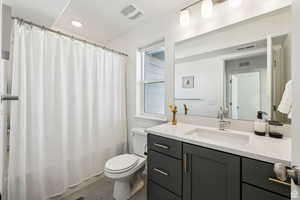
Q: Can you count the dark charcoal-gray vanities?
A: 1